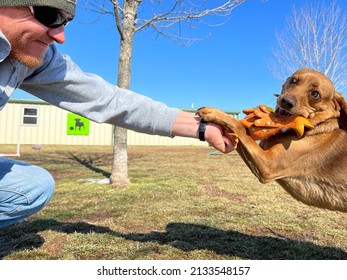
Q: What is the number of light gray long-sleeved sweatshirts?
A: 1